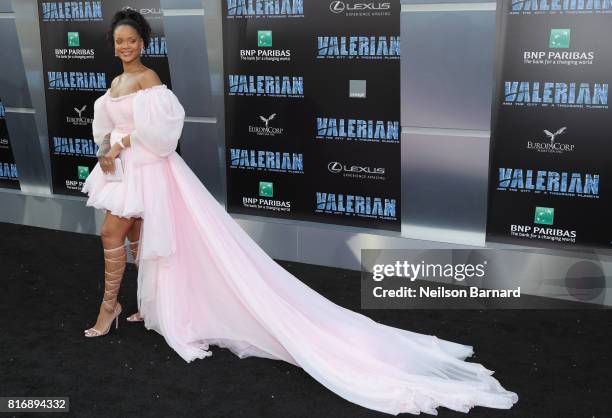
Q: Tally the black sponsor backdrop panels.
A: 4